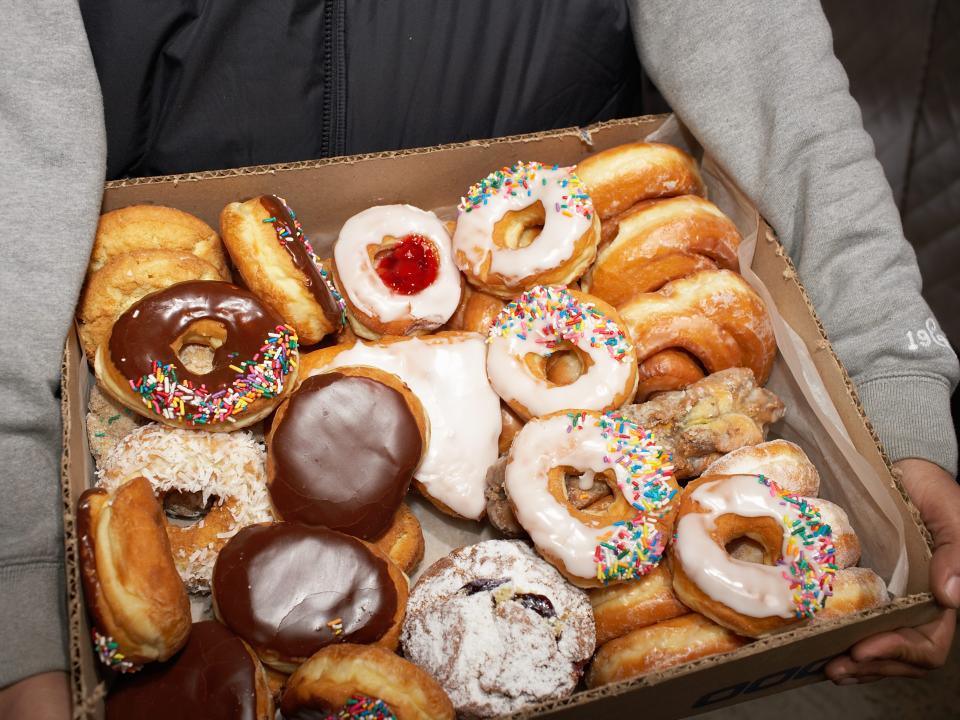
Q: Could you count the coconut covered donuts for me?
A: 1